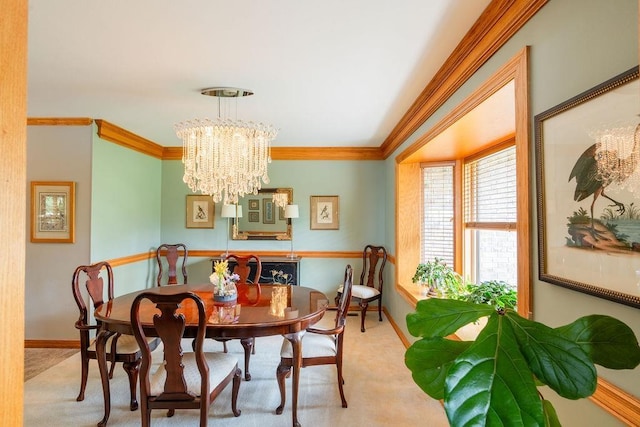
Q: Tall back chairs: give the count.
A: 6